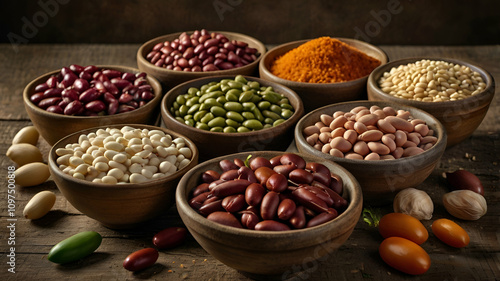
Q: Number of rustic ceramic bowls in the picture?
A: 8